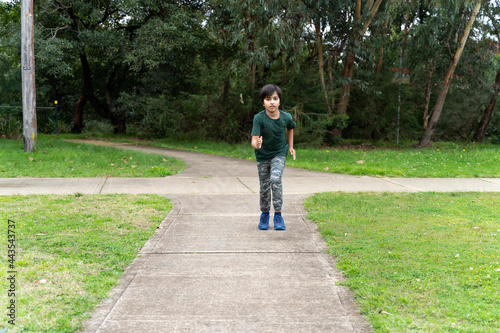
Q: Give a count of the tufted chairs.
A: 0